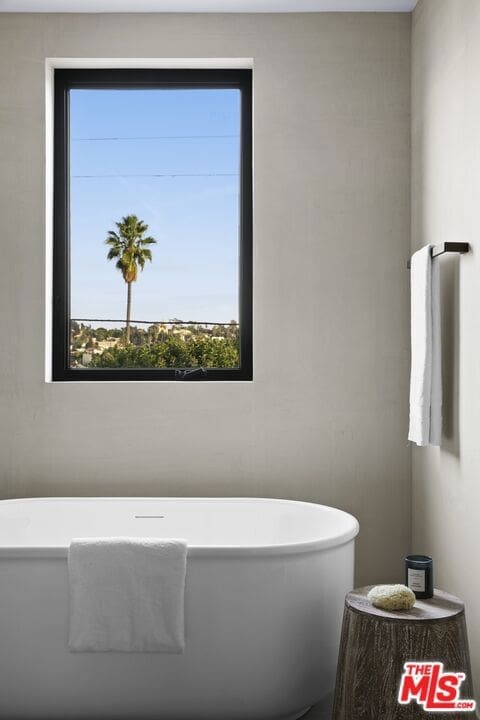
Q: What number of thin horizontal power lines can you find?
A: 3